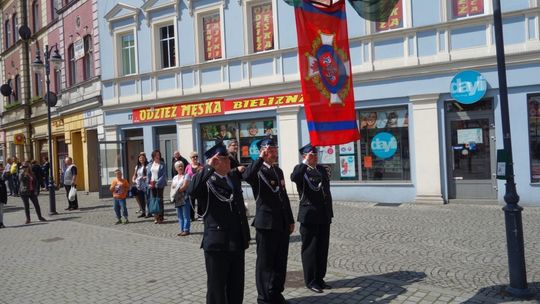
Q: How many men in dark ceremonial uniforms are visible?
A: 3